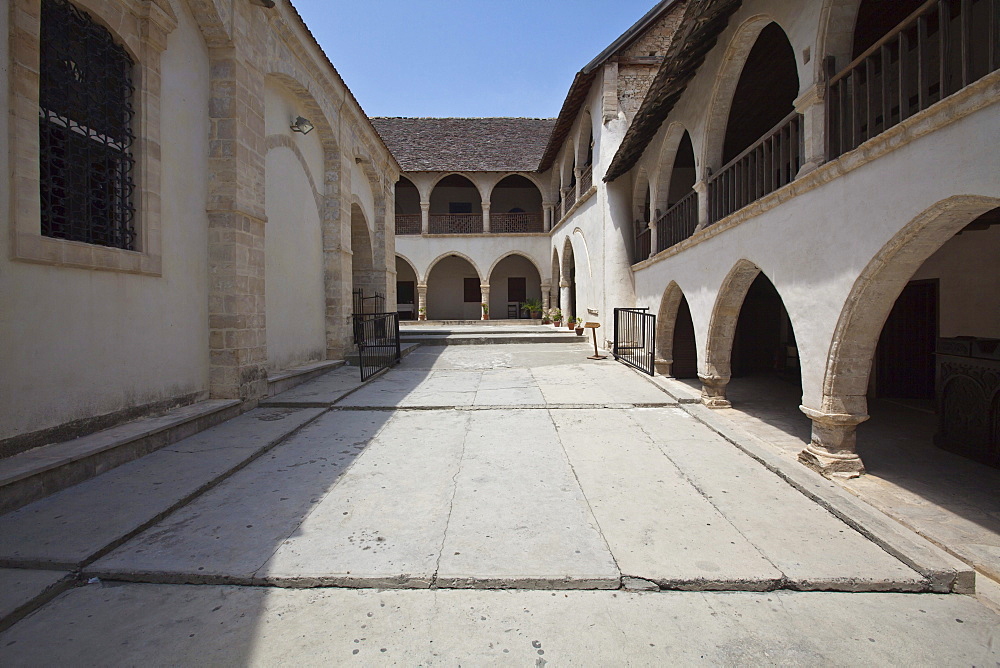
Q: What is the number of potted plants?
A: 7